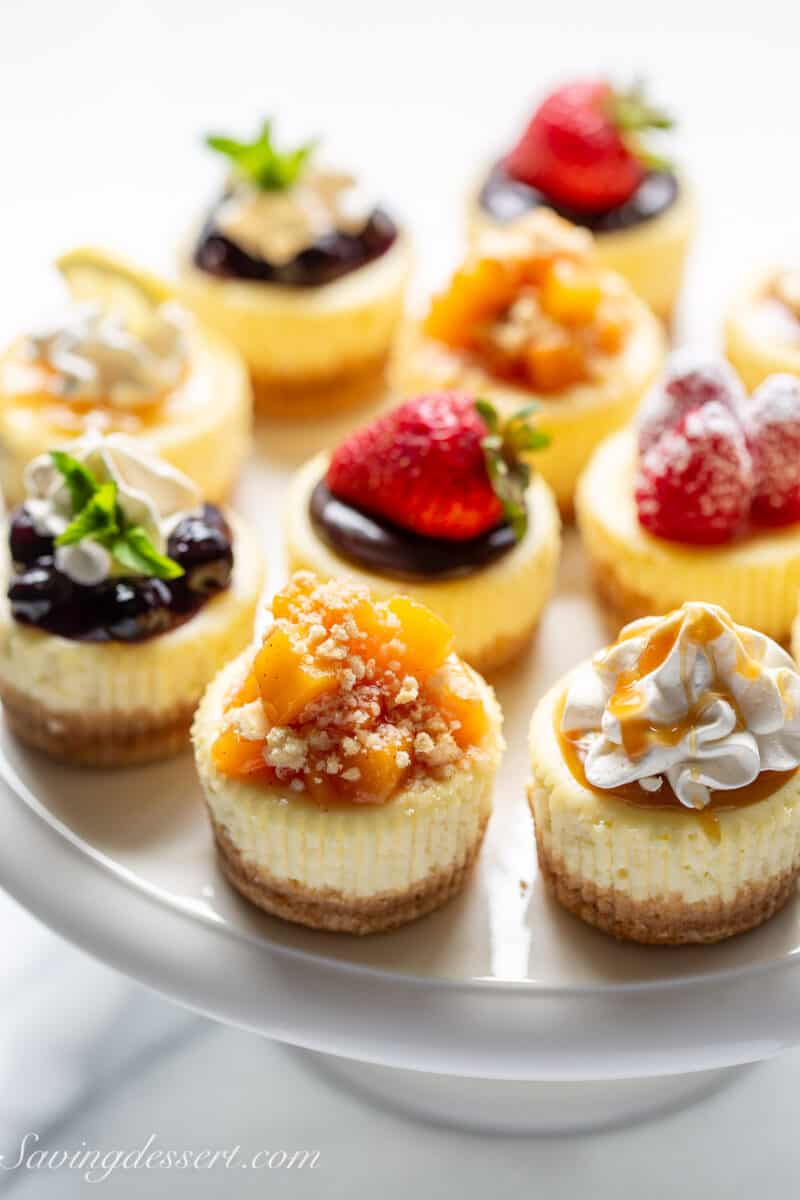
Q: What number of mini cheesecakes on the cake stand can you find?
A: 10